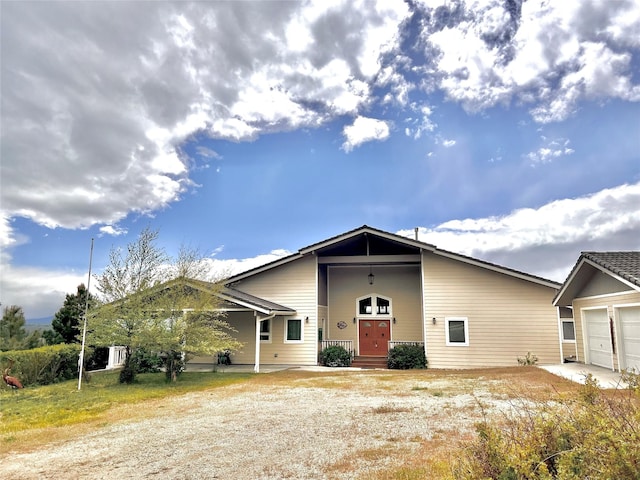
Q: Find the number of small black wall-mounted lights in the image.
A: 4